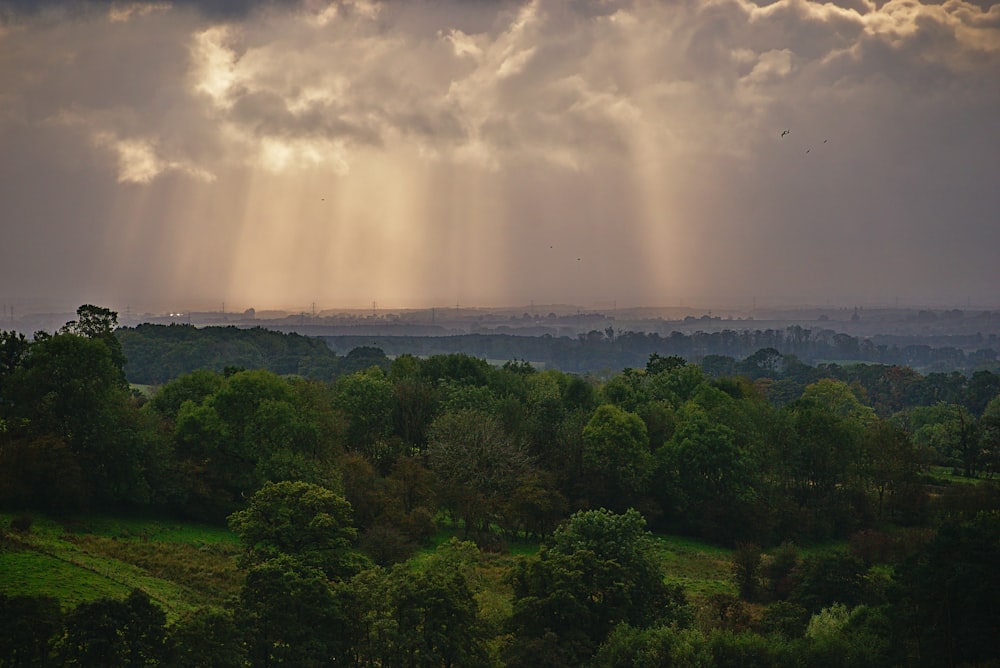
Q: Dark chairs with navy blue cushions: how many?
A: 0